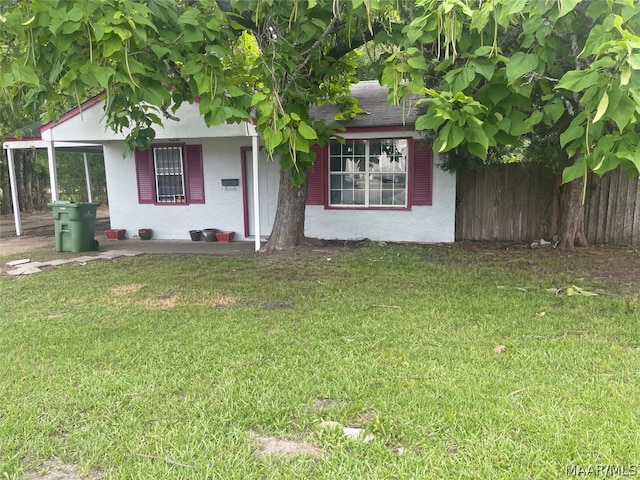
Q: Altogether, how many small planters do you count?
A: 5